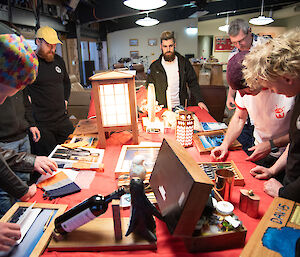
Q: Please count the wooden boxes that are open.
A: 1